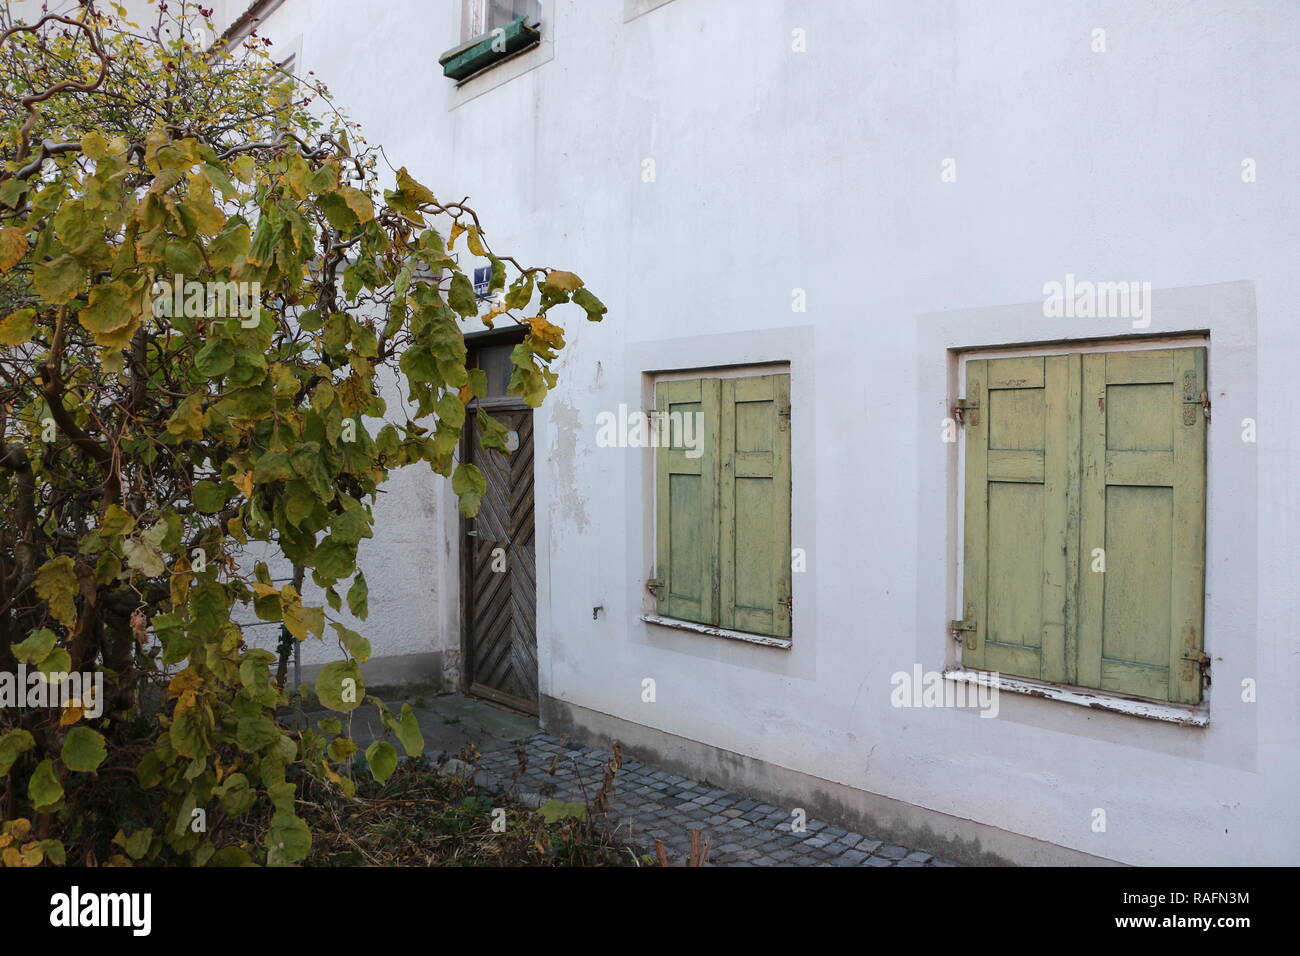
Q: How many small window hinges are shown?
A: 8